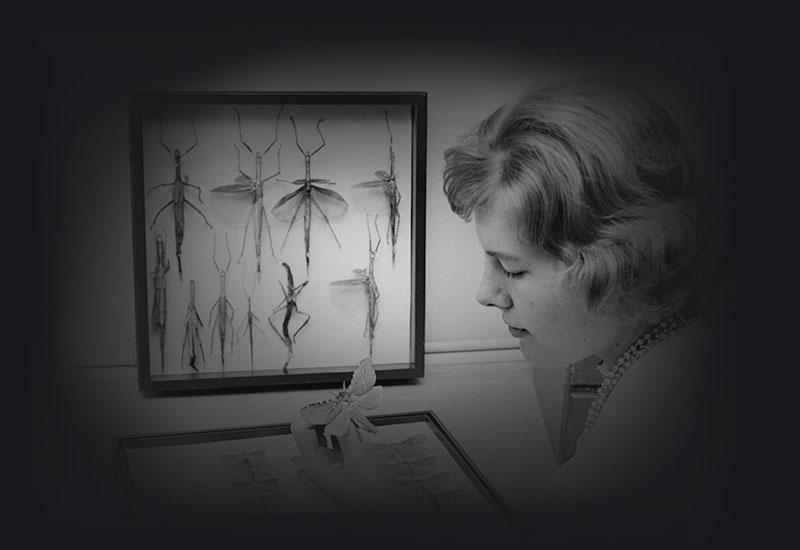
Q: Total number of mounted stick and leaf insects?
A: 10